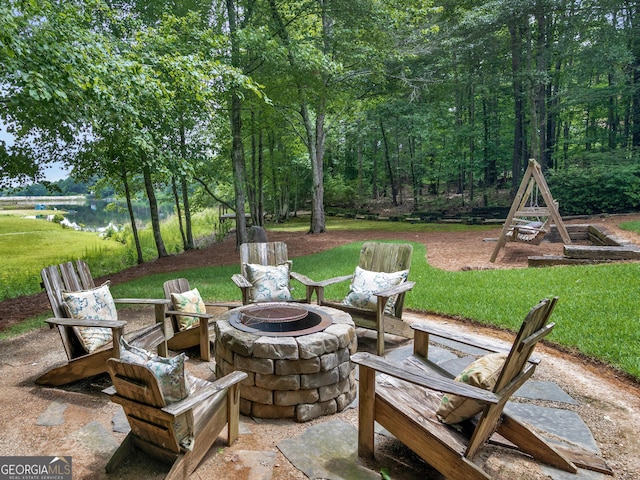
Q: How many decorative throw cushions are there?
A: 6